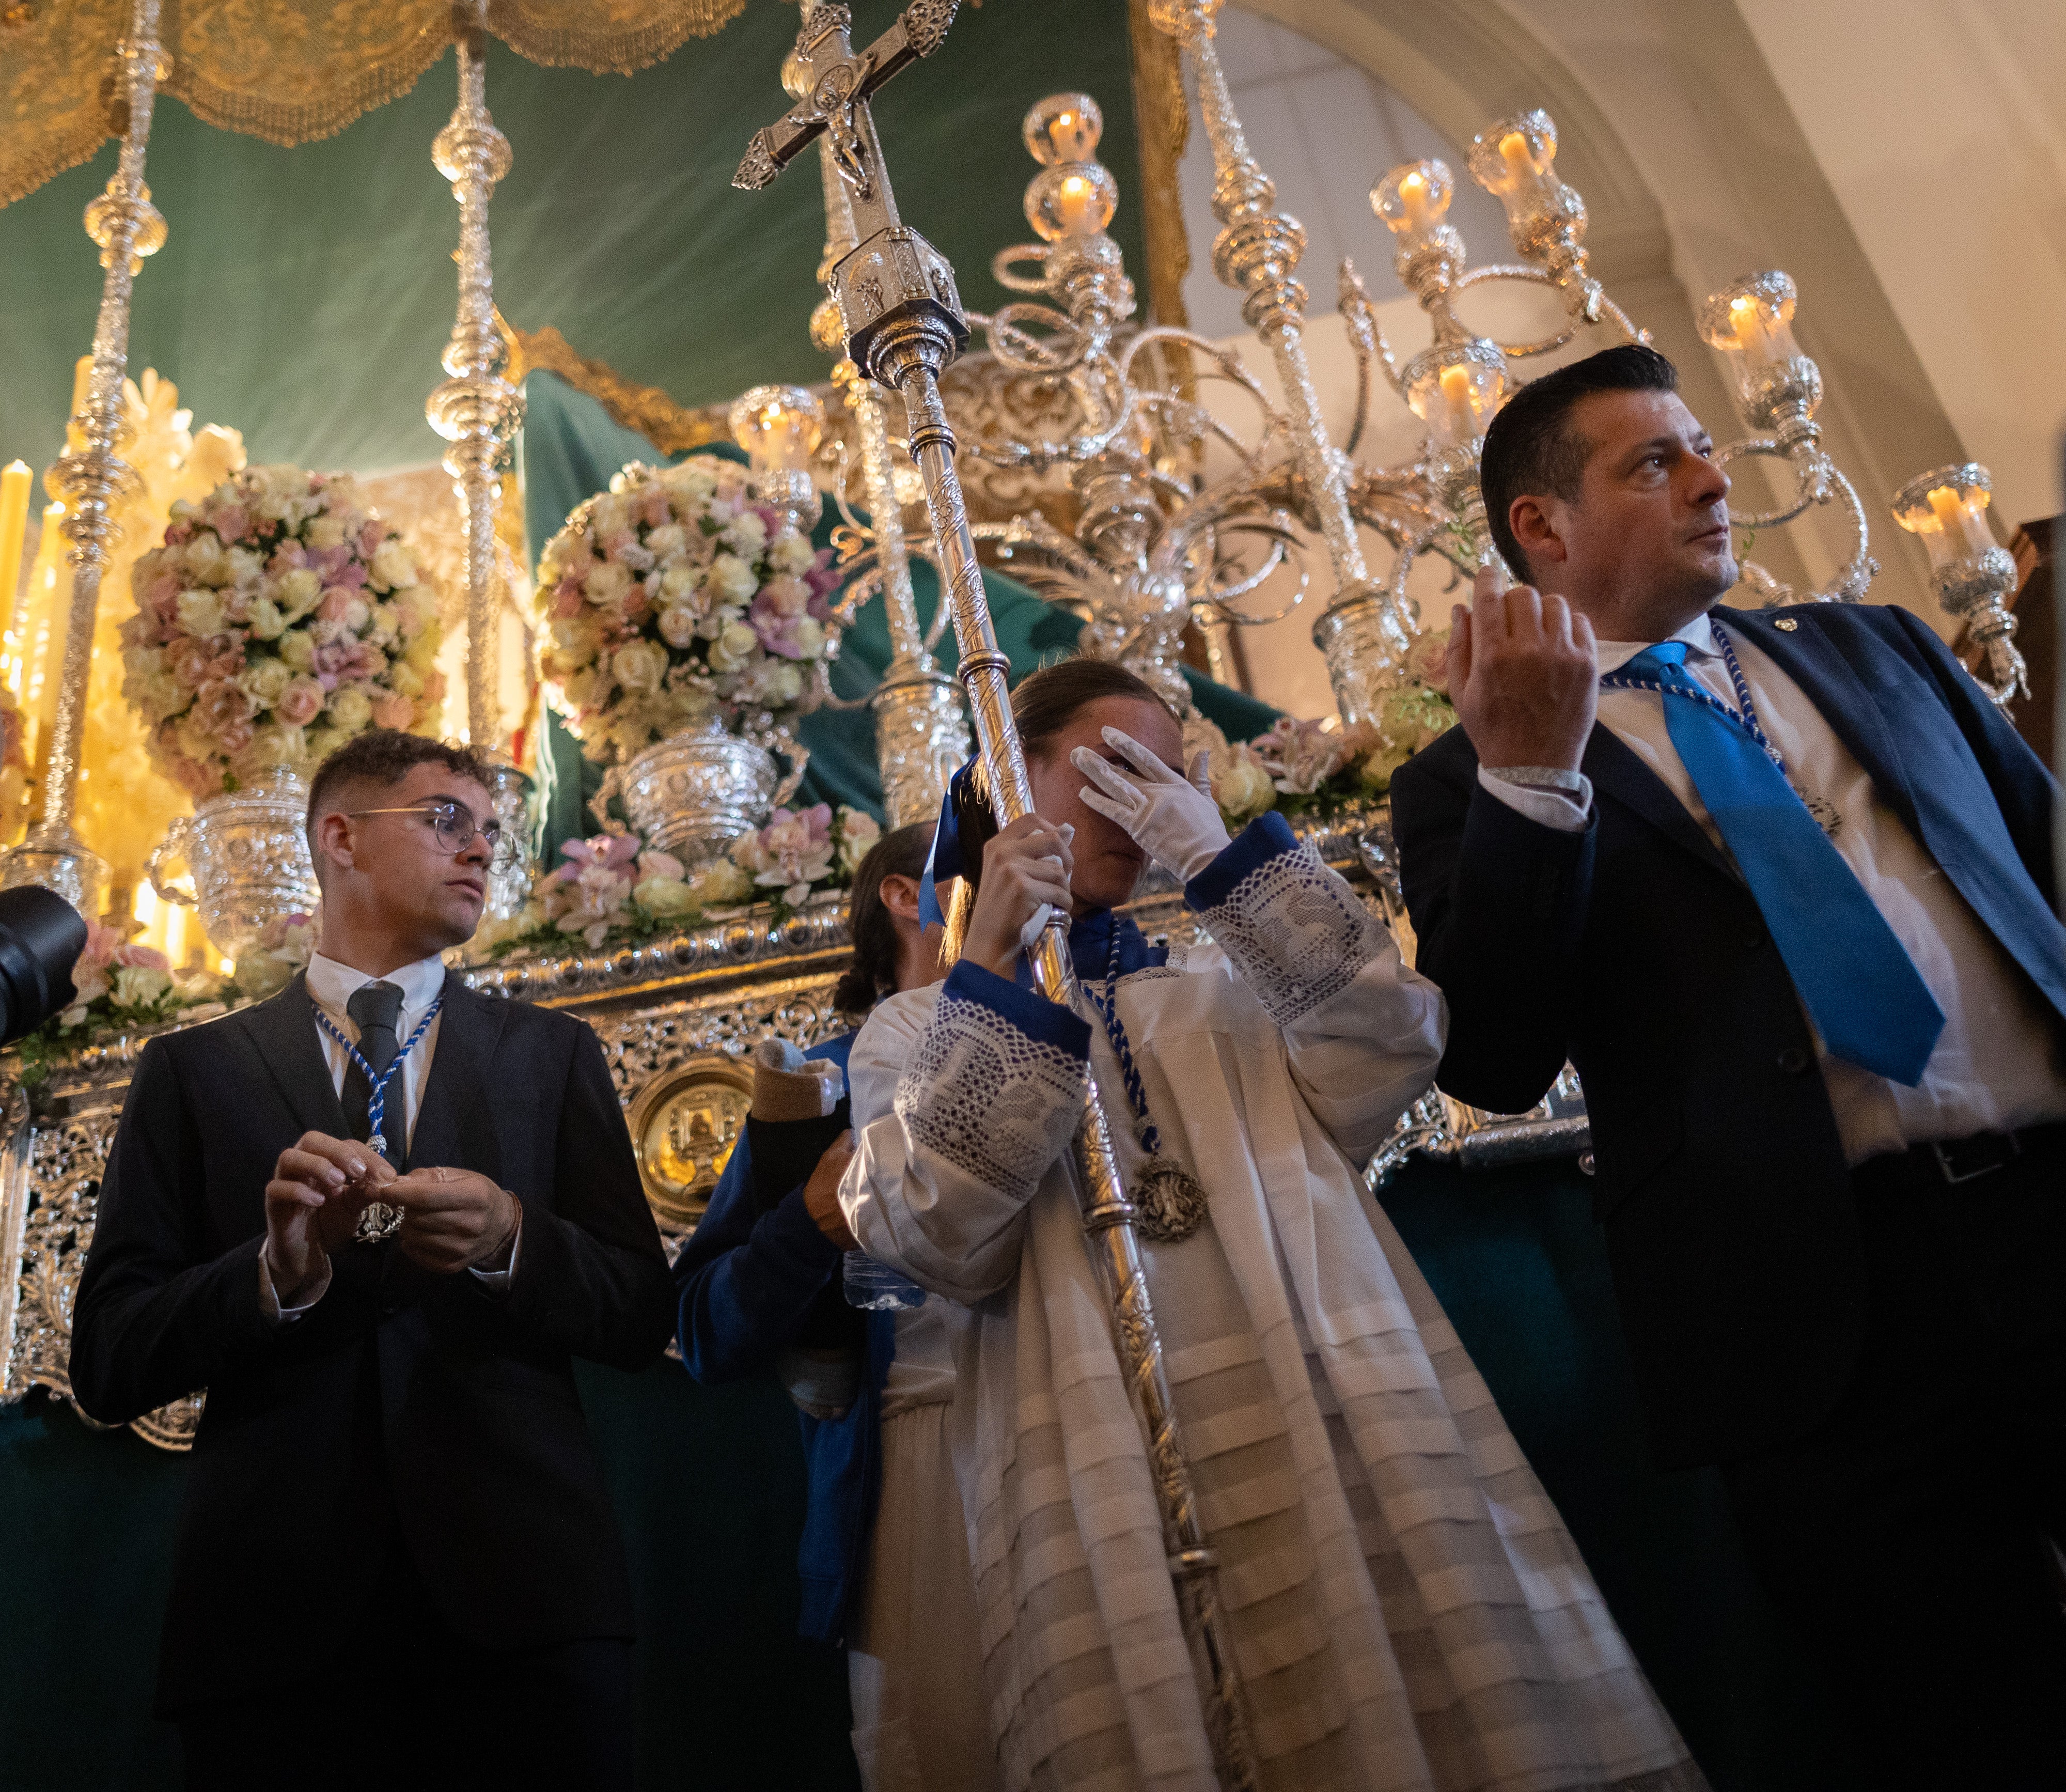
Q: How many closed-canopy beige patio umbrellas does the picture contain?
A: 0